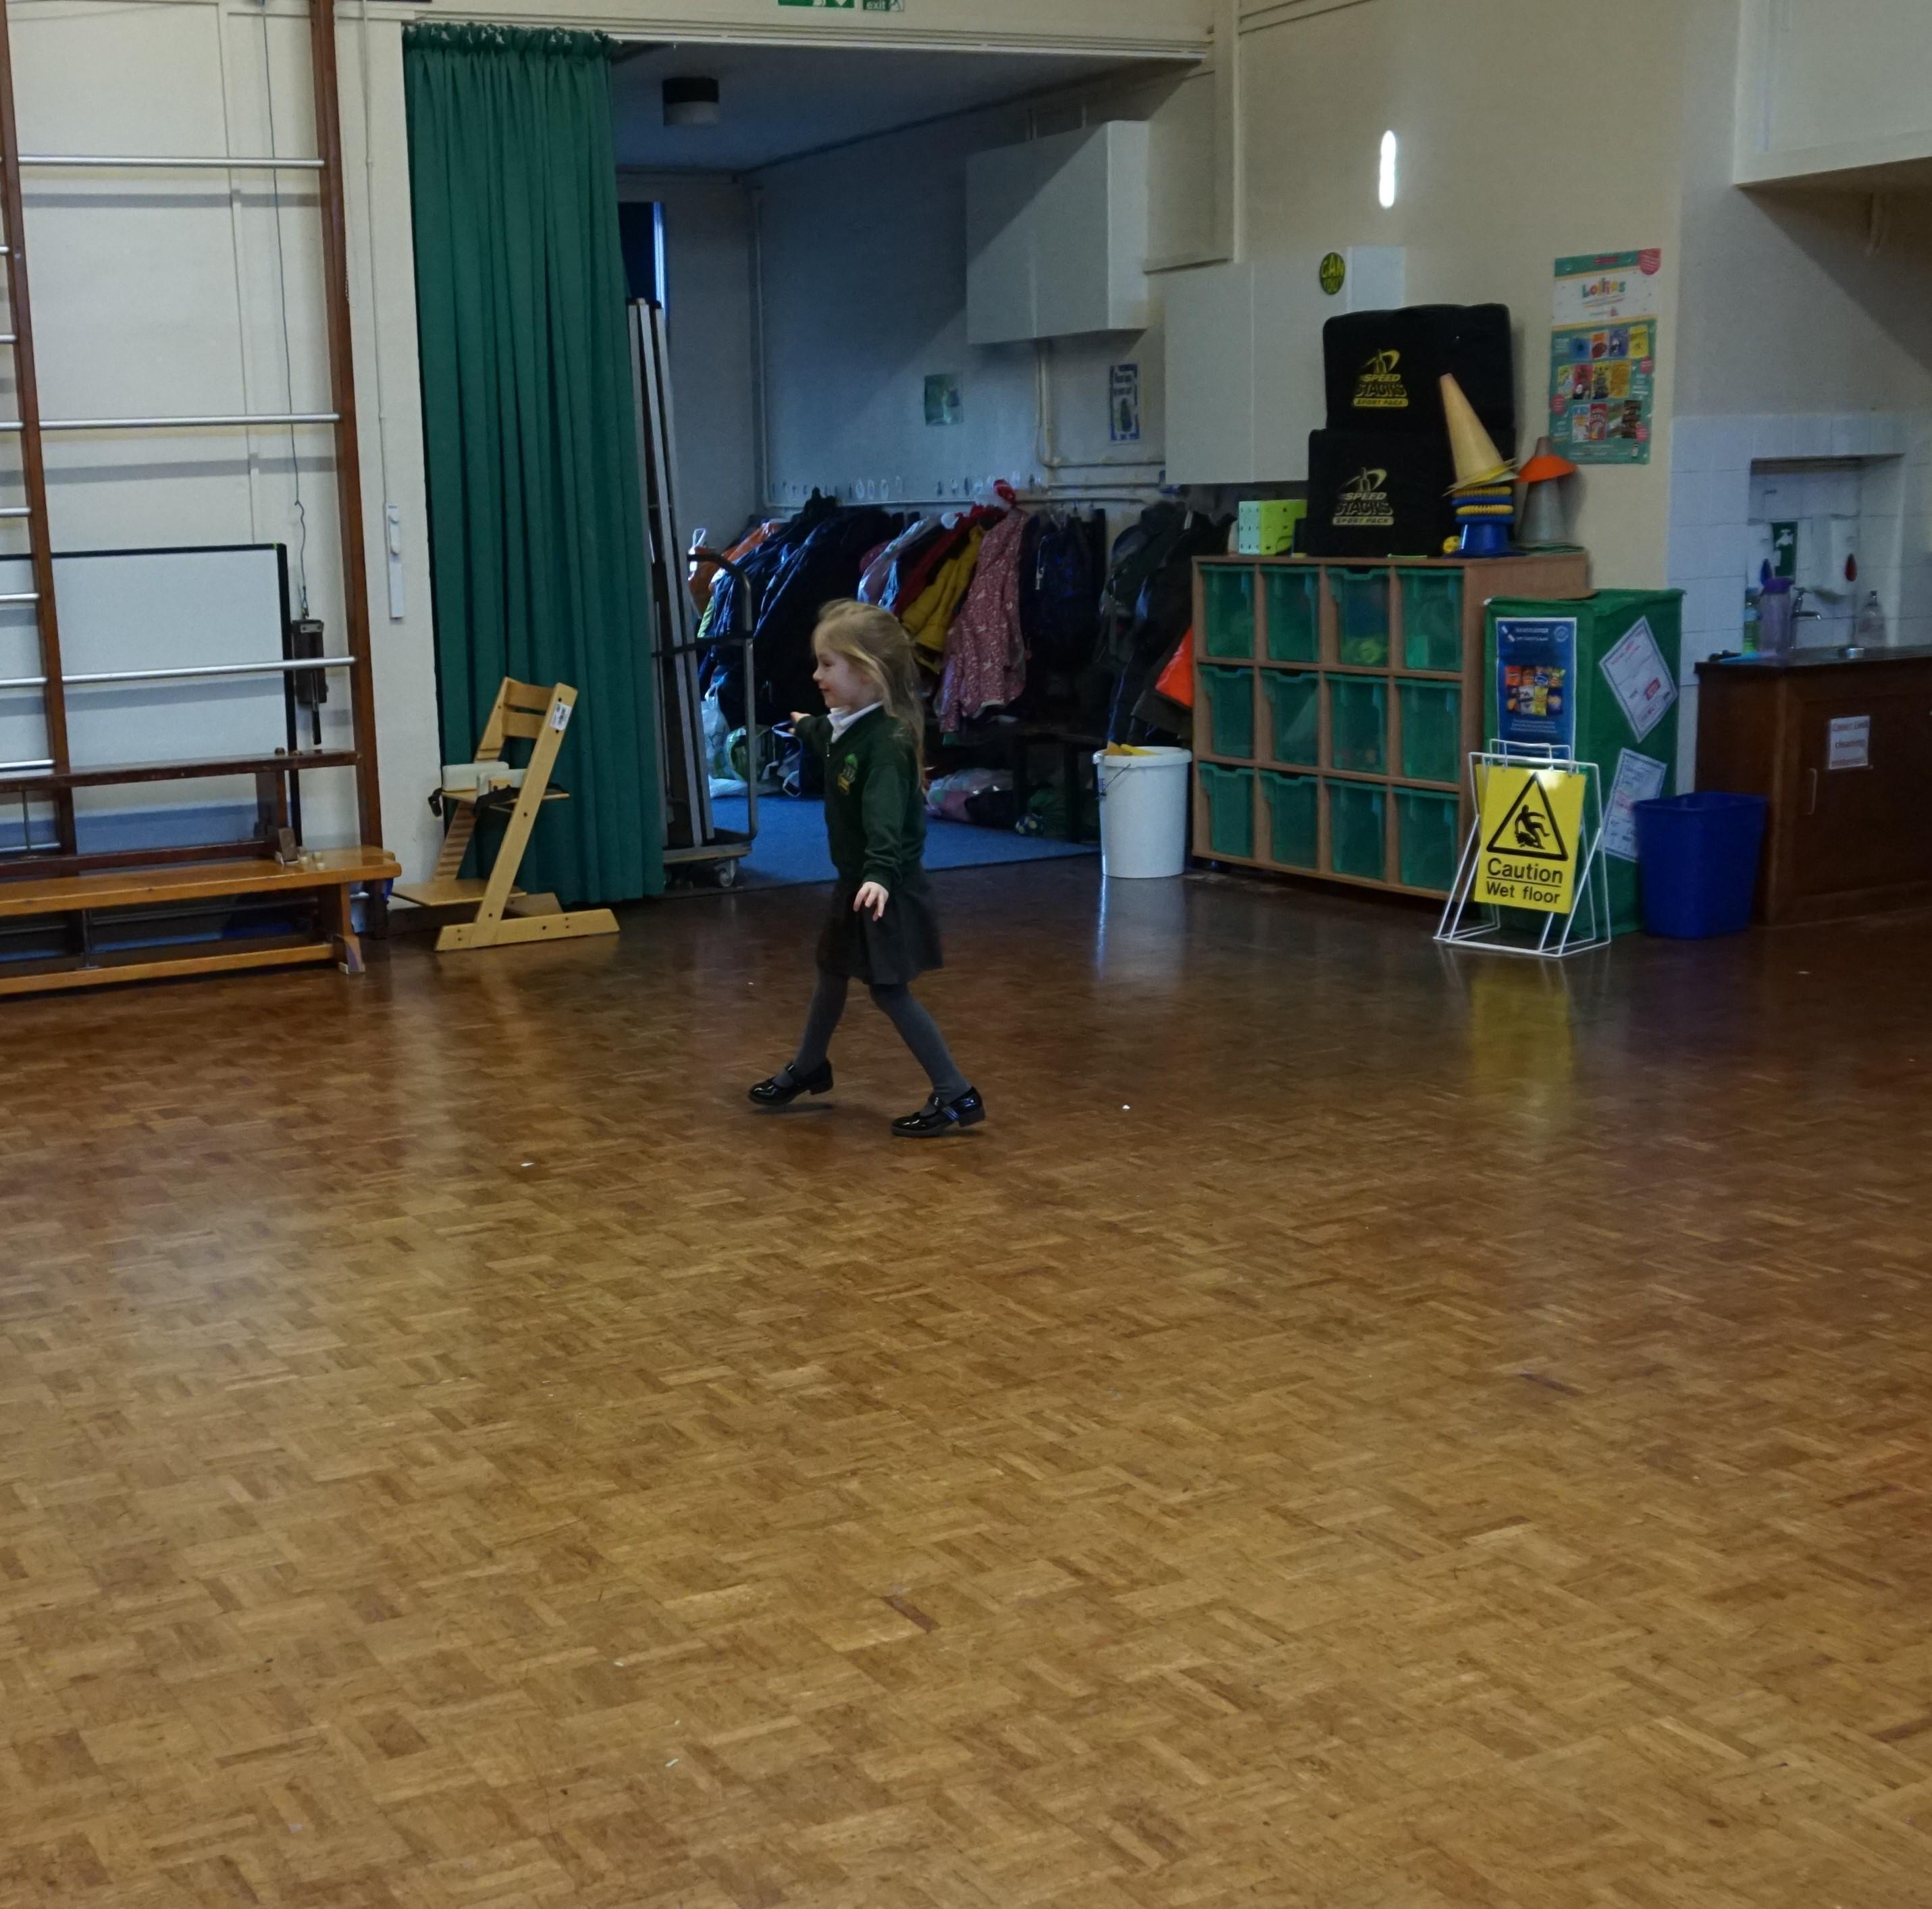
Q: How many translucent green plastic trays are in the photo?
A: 12